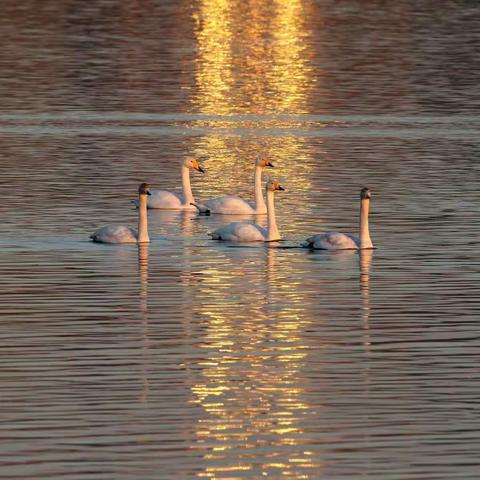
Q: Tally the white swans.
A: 5